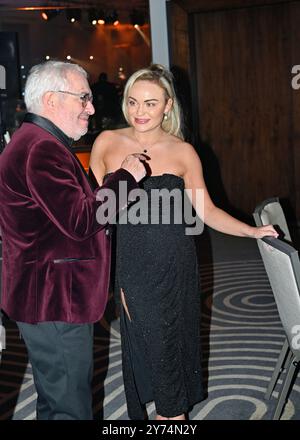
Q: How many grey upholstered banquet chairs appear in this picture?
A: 2